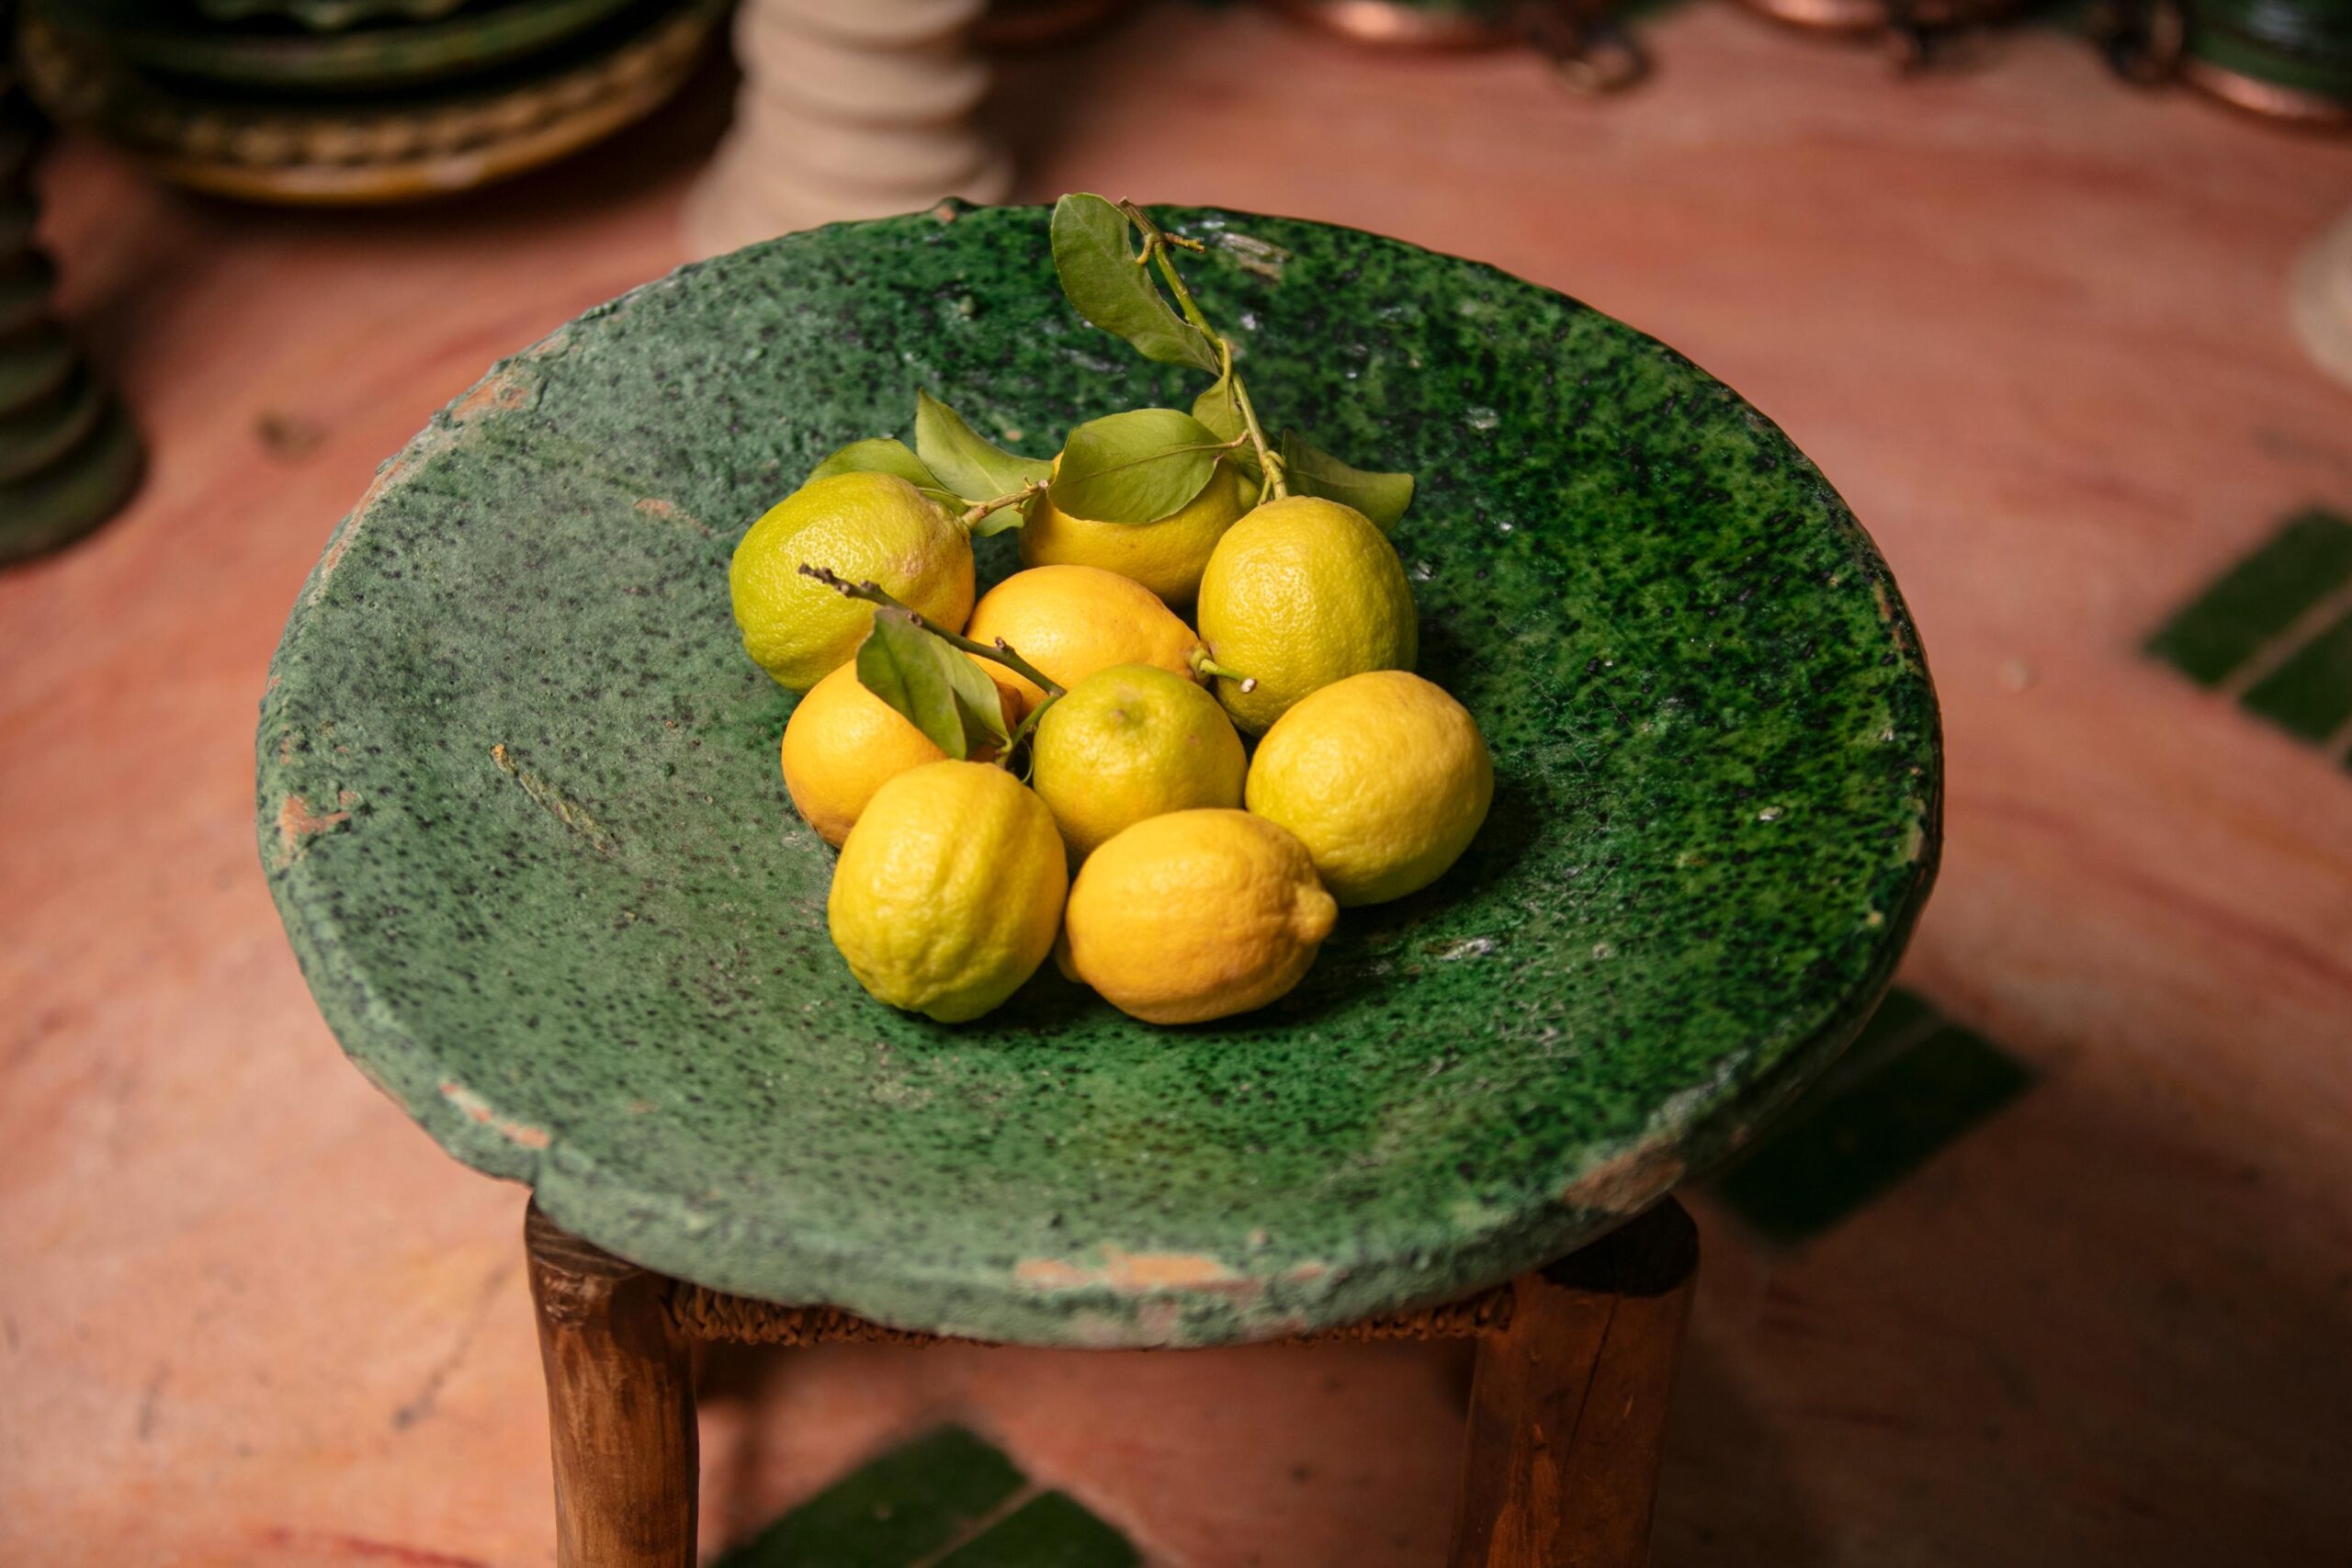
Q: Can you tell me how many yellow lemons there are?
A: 9